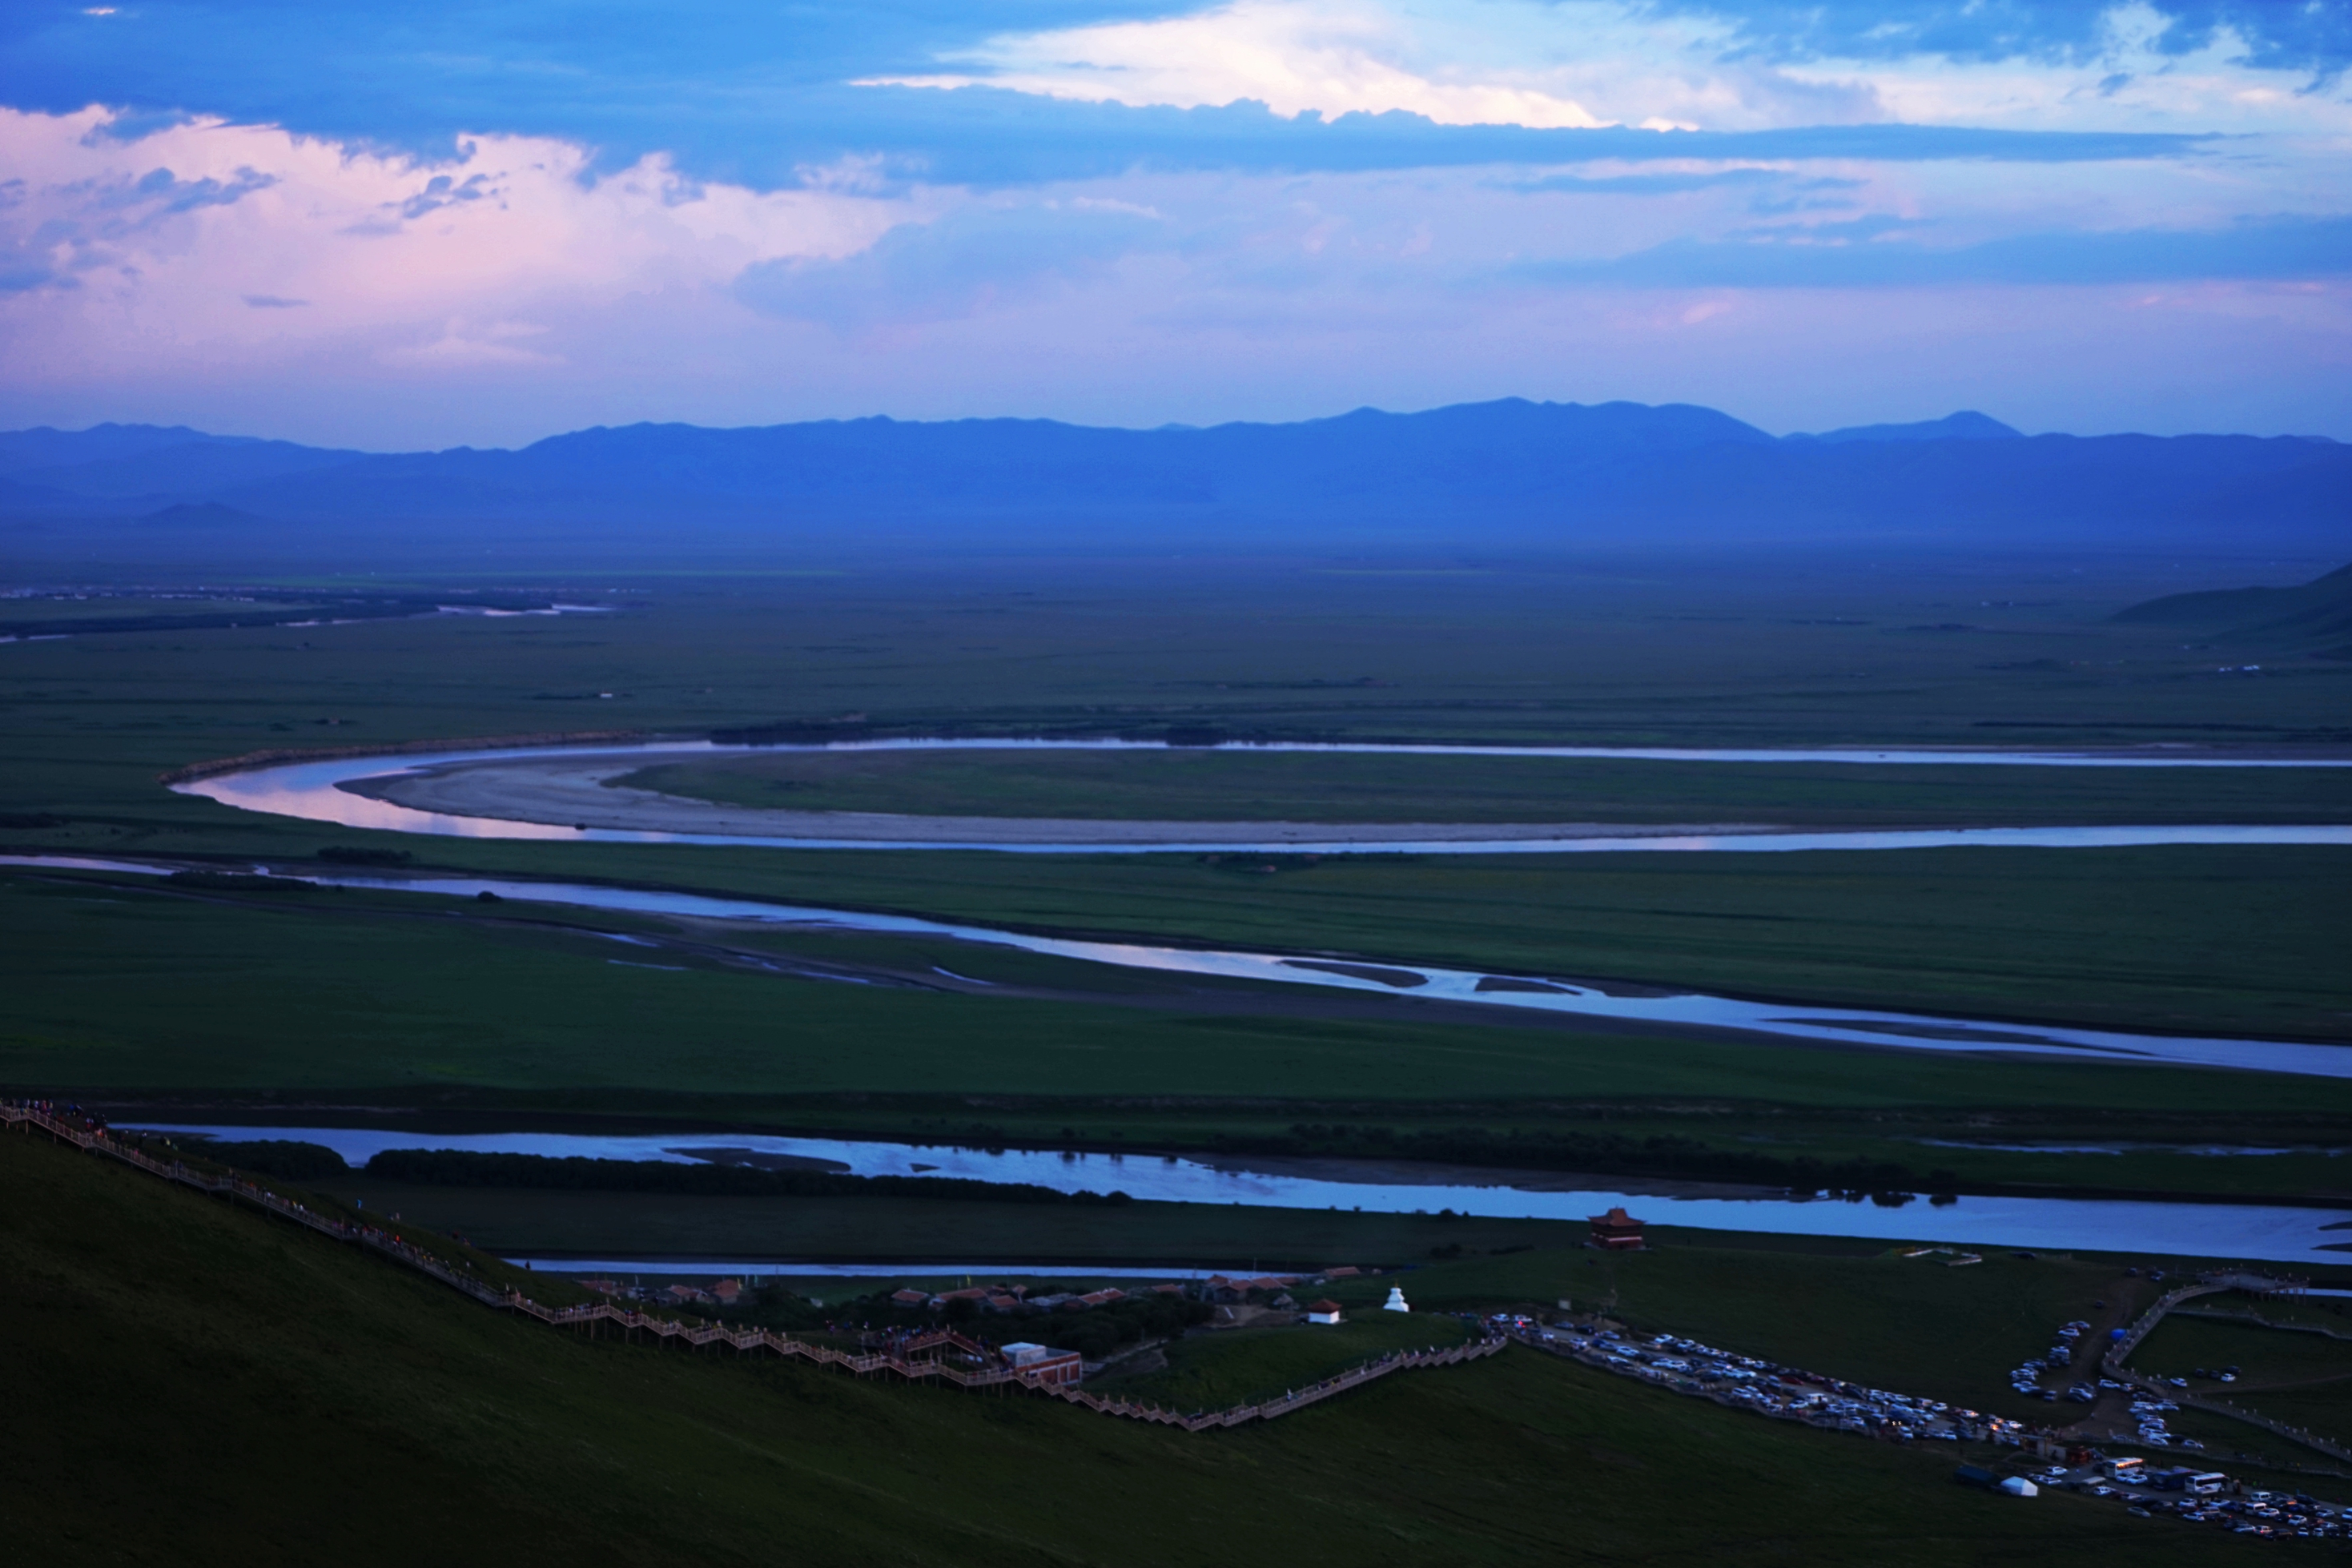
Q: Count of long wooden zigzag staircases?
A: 1